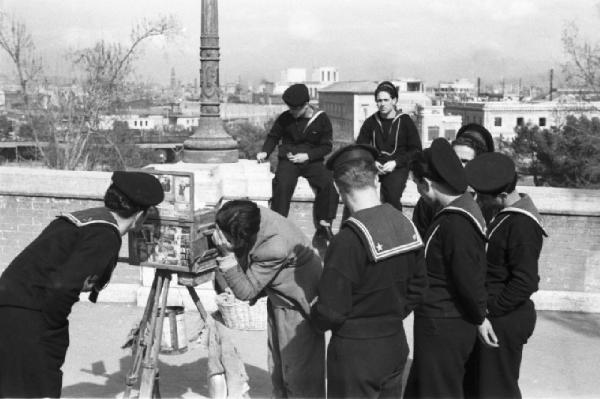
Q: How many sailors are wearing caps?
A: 7